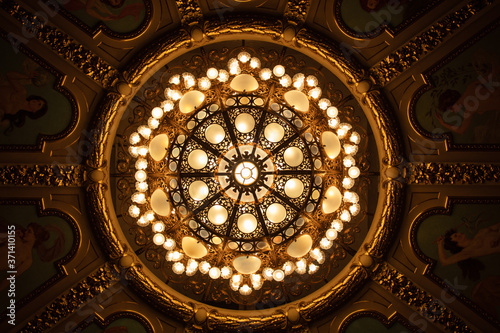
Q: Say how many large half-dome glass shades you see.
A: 10